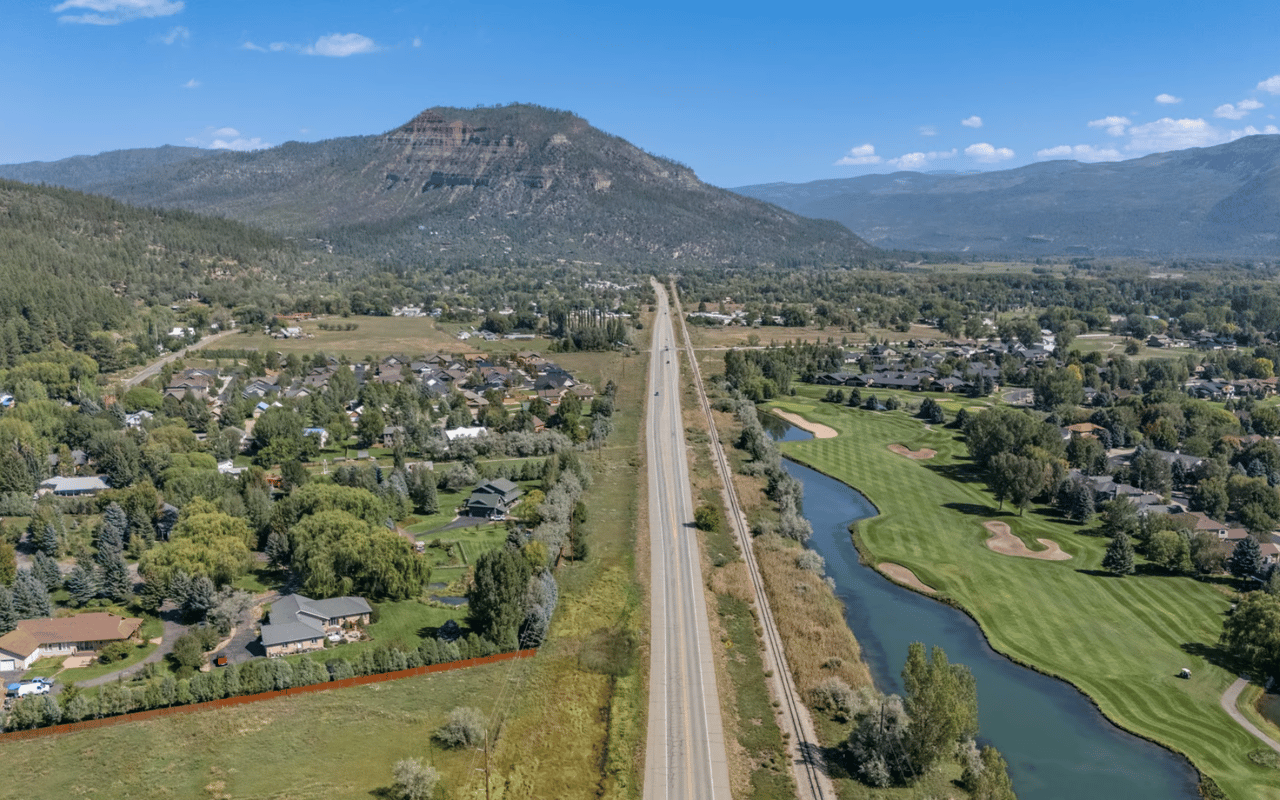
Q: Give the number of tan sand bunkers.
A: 4